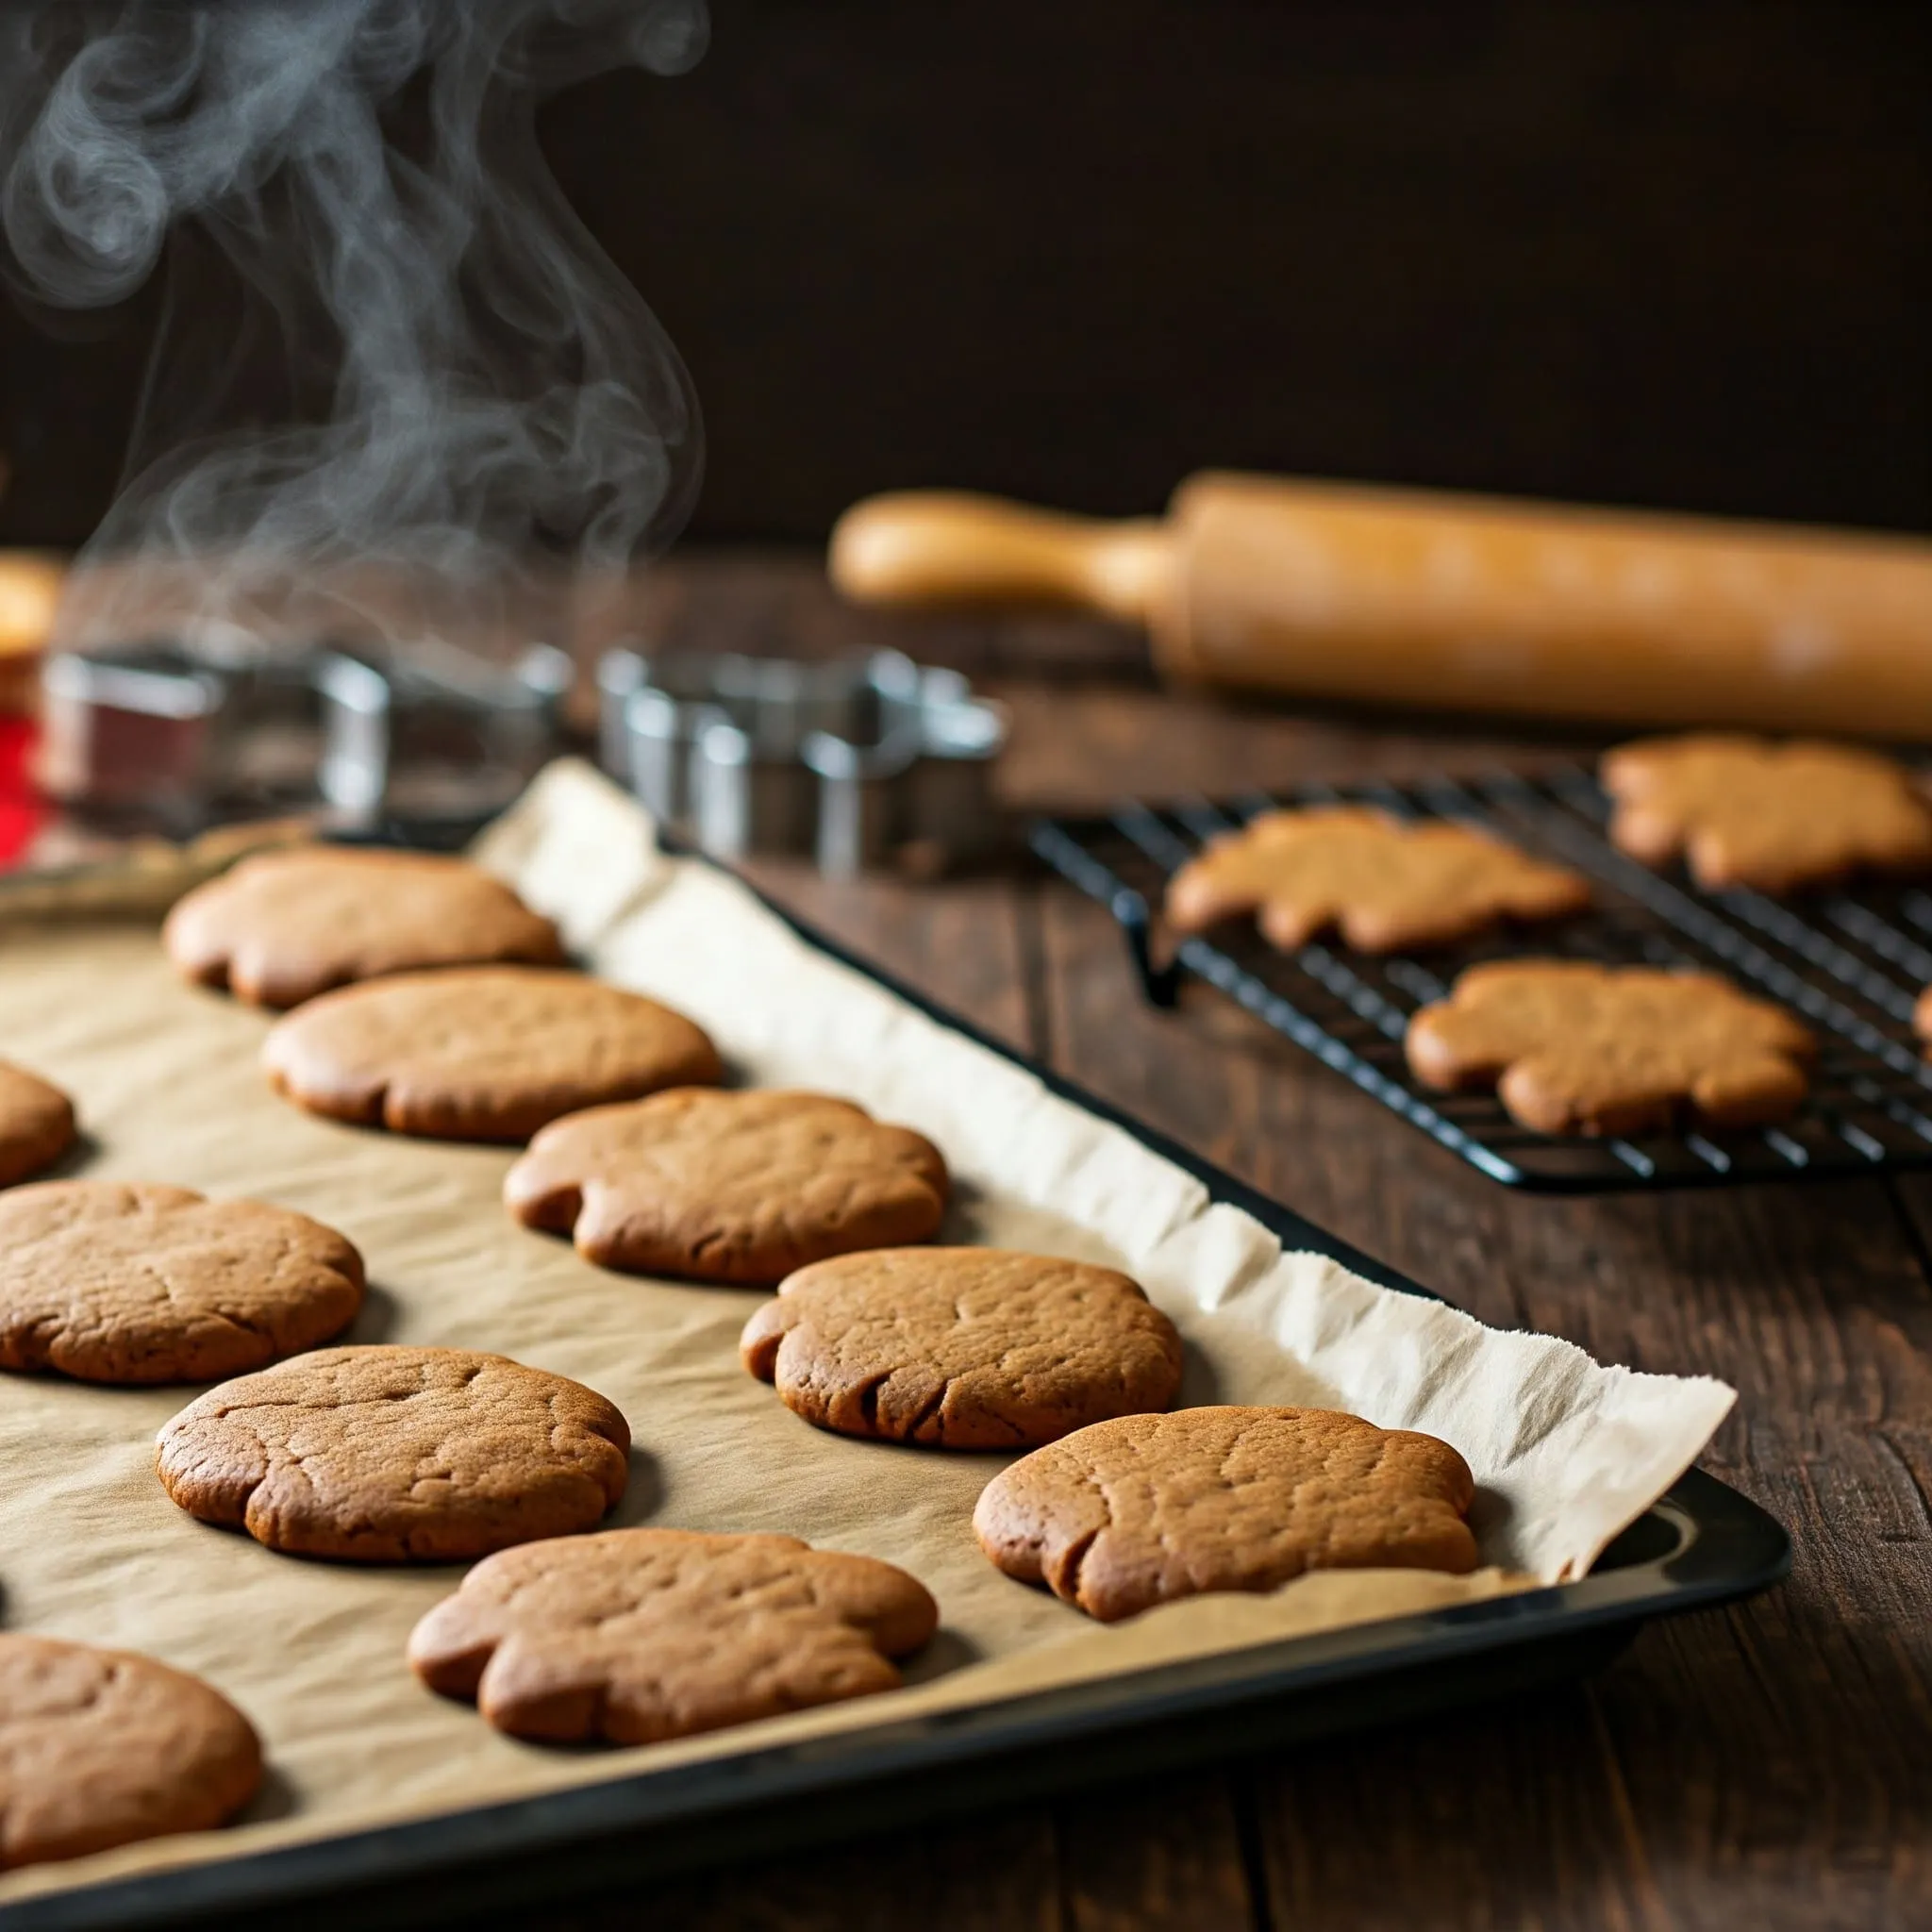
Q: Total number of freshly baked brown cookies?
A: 14